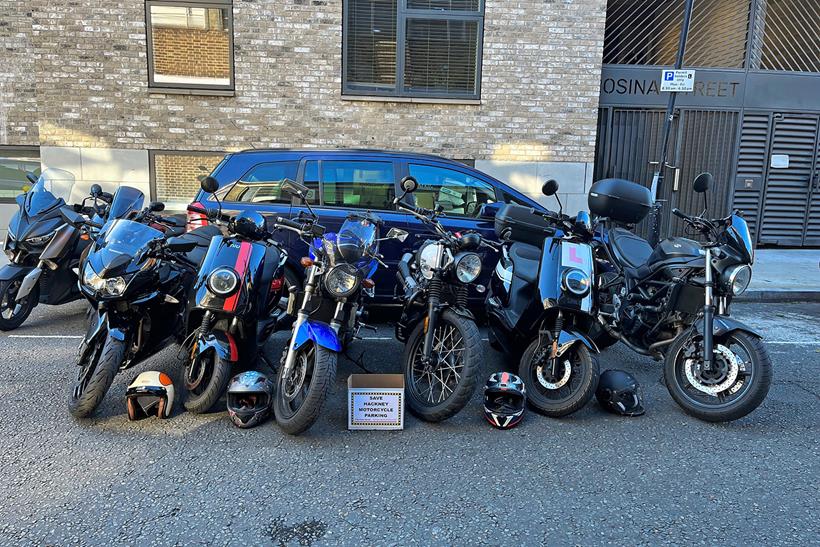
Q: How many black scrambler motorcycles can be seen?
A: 1